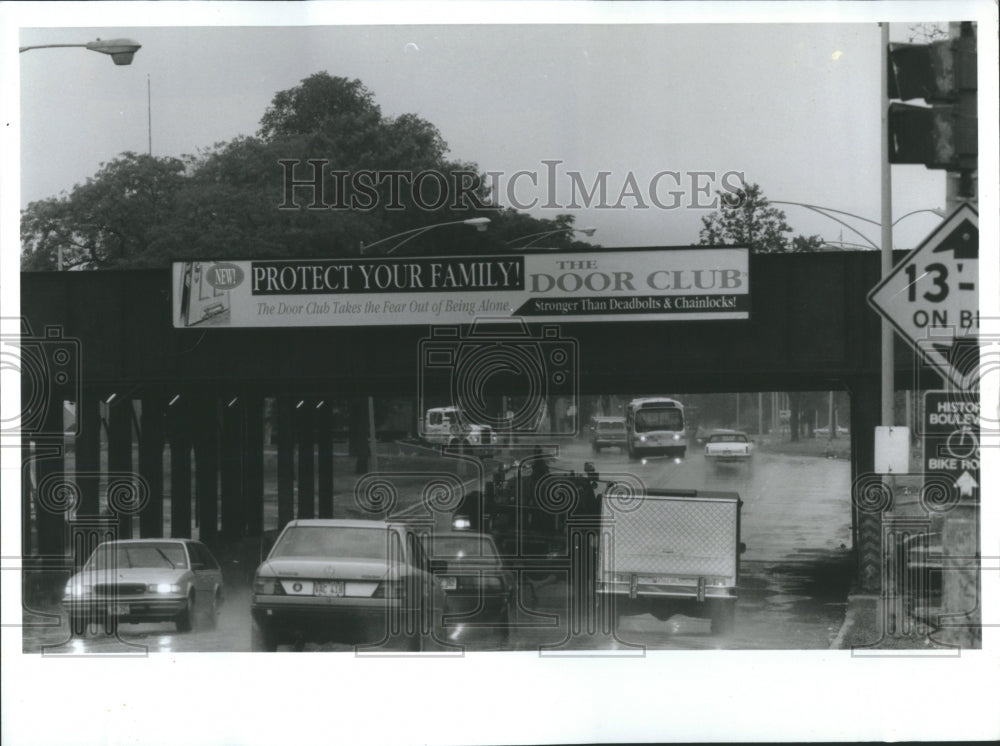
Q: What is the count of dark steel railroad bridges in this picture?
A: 1